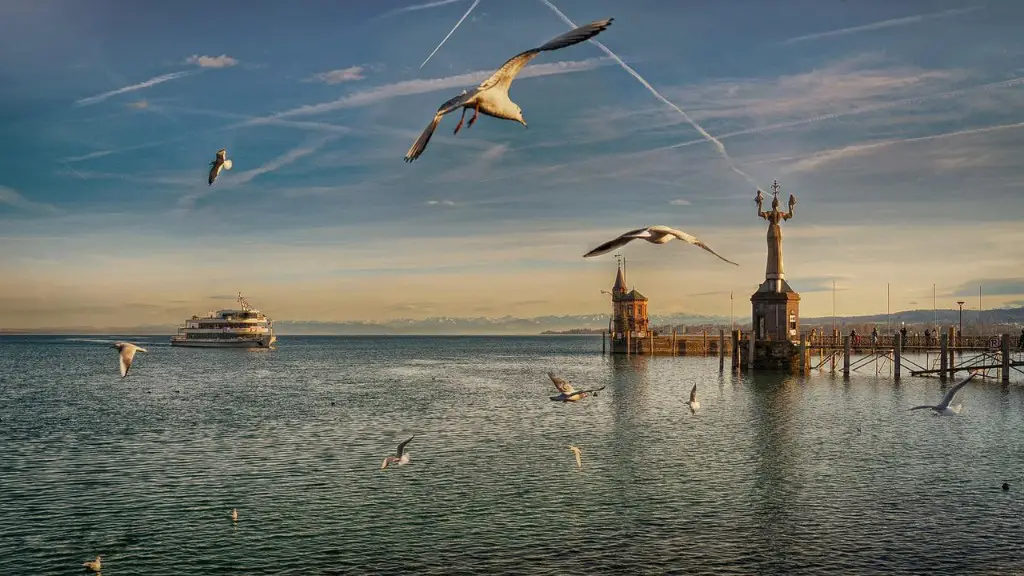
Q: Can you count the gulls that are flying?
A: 9